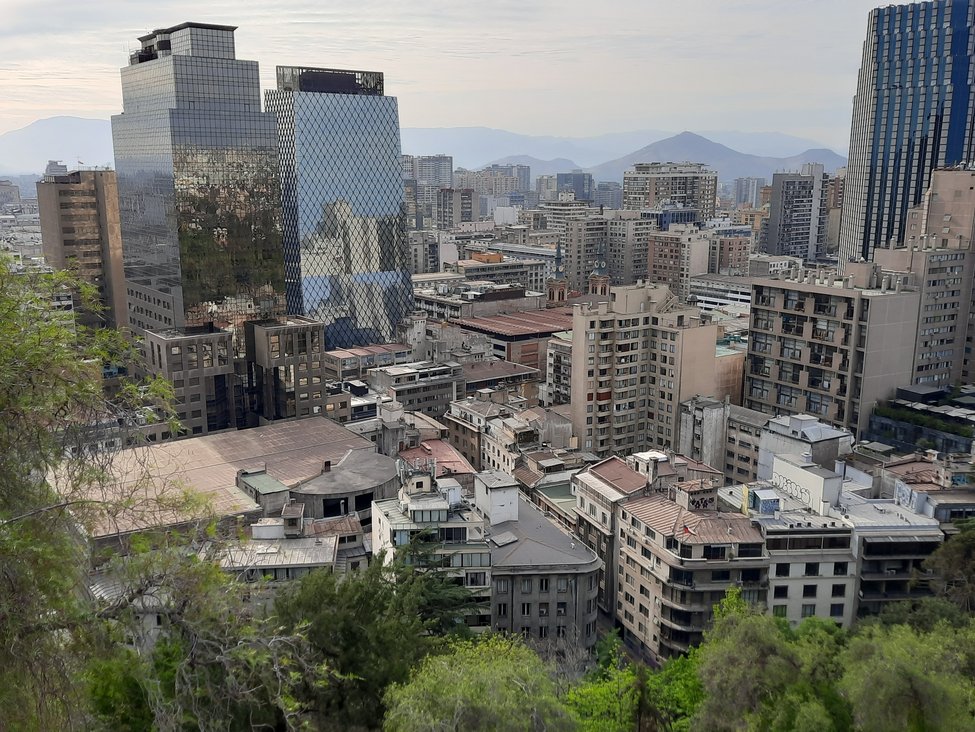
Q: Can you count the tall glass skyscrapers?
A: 3